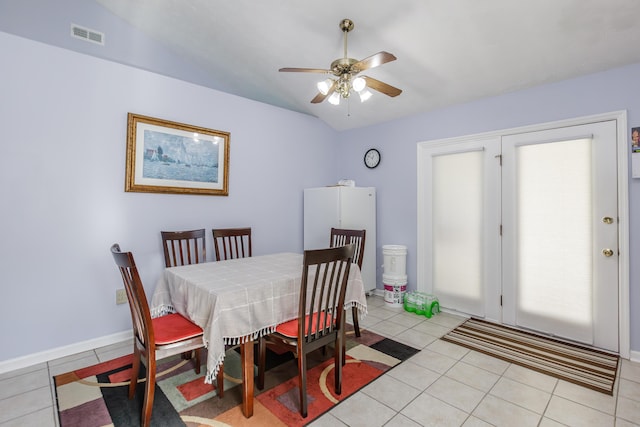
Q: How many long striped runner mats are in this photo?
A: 1